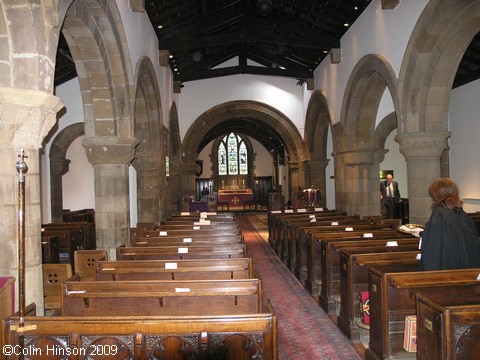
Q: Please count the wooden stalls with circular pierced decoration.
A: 2